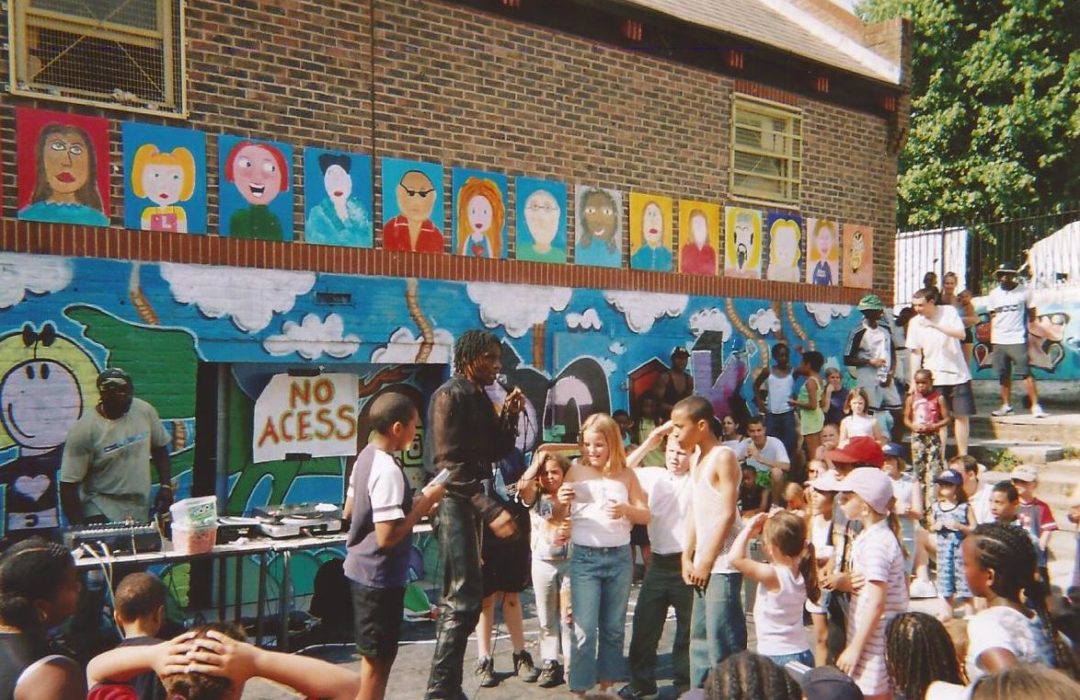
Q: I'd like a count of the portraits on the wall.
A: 14